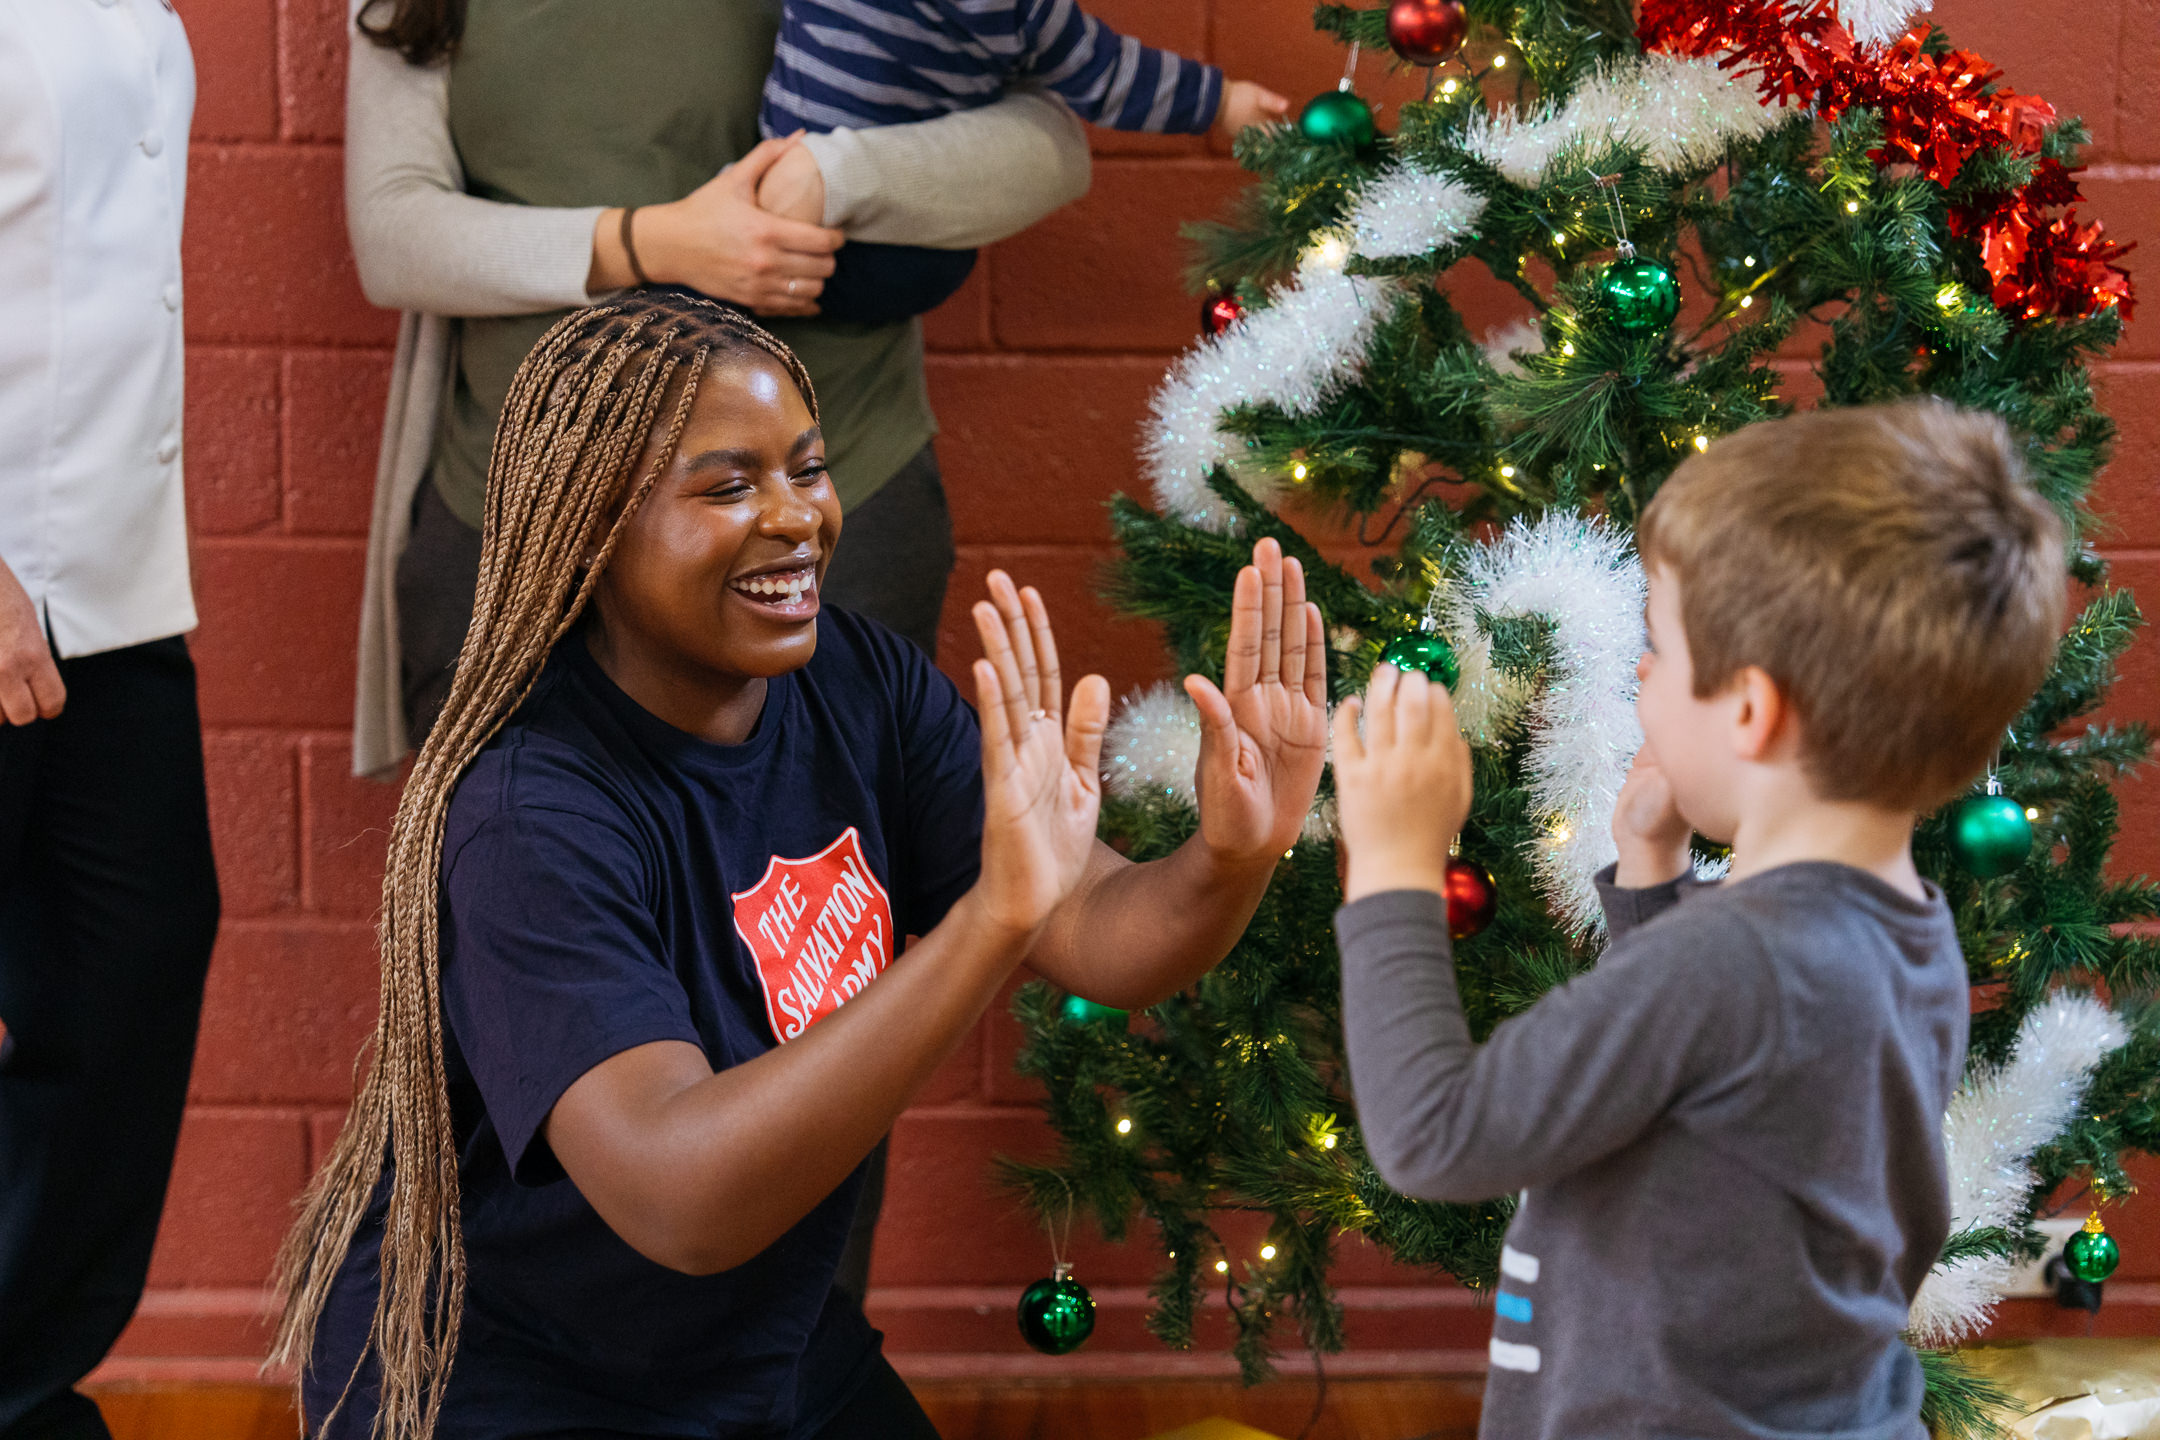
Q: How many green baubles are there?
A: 7